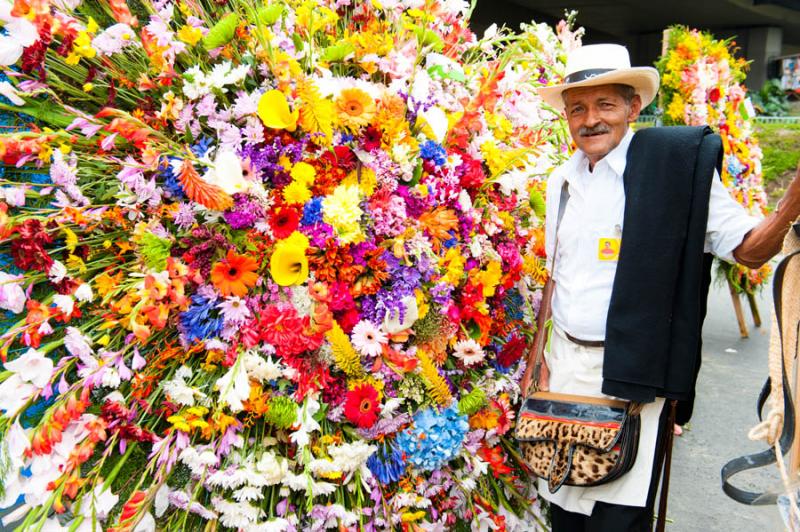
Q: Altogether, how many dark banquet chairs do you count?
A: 0